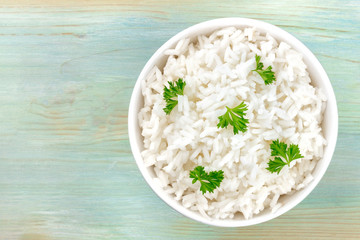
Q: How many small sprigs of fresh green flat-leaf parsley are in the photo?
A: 5